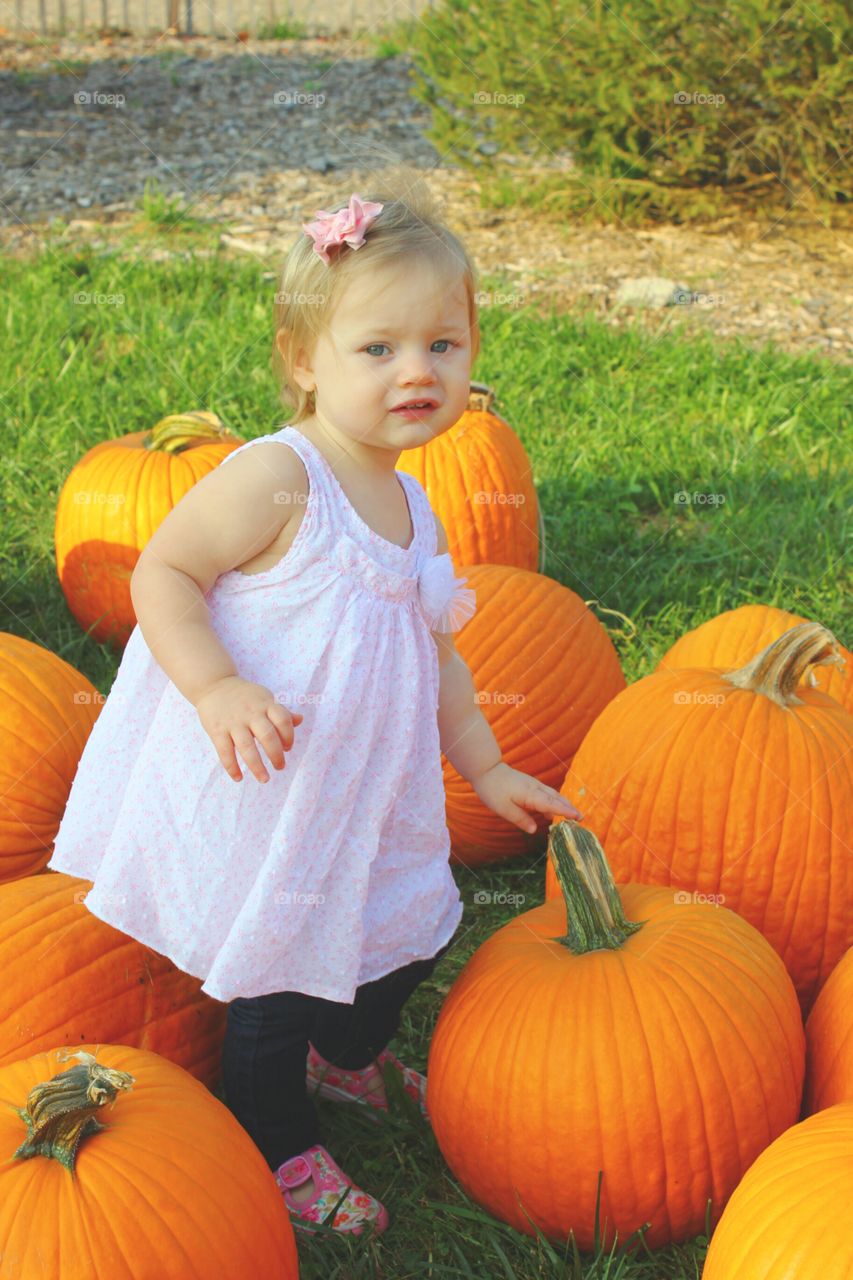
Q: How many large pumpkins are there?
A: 11